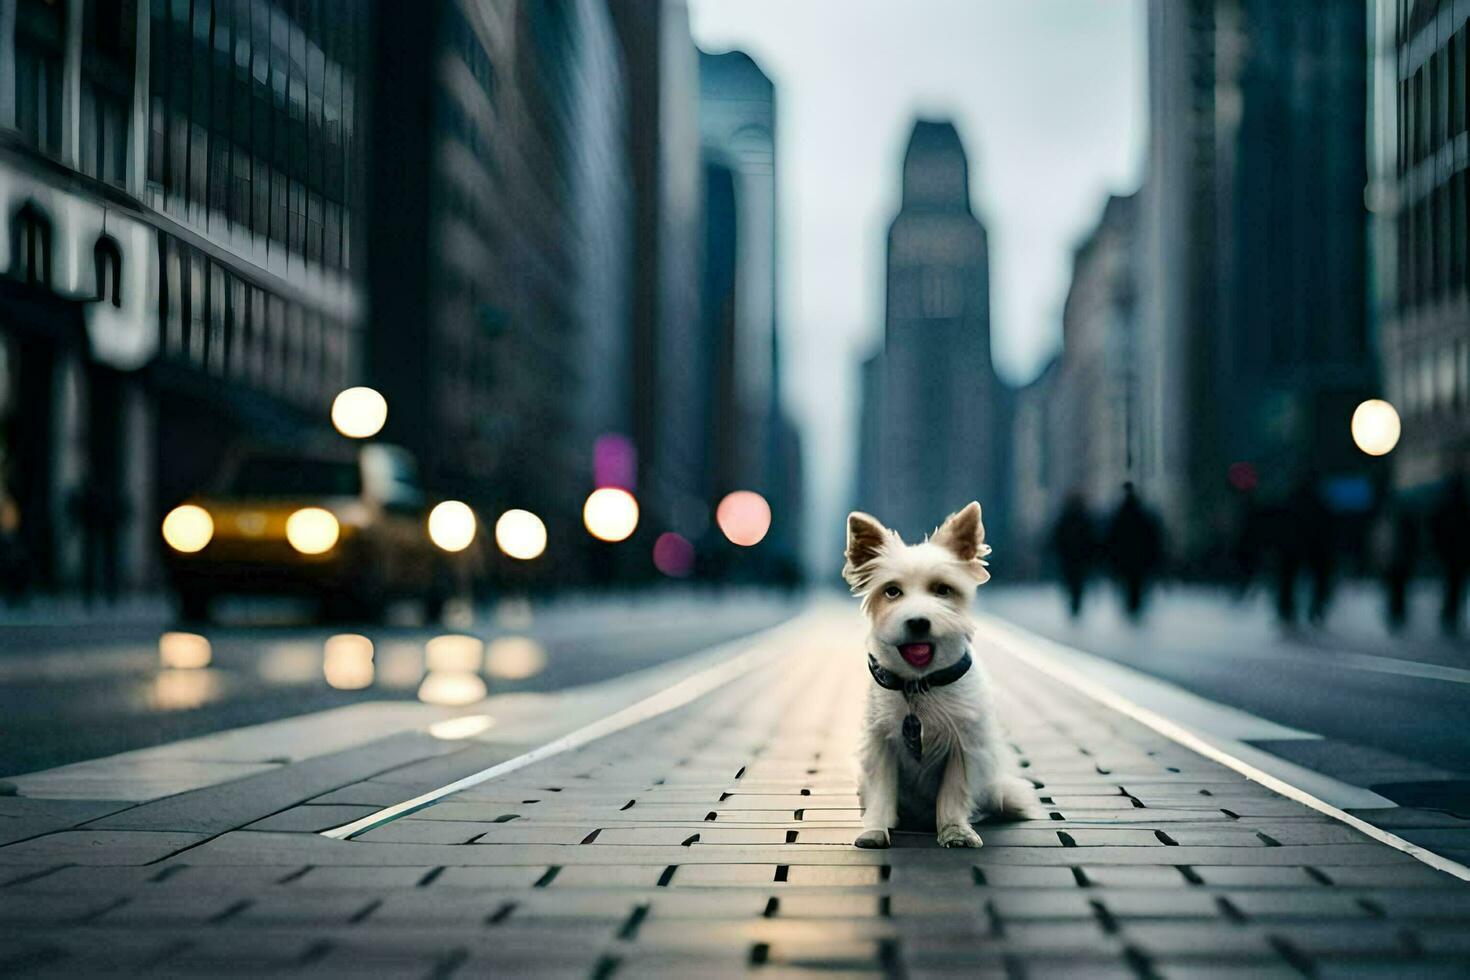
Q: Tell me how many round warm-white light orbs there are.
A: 7